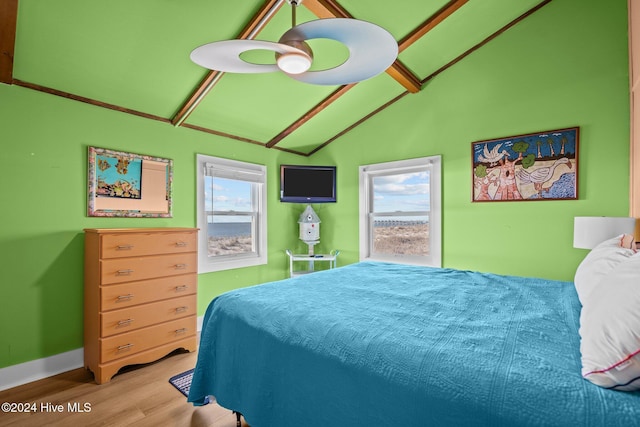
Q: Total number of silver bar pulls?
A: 10